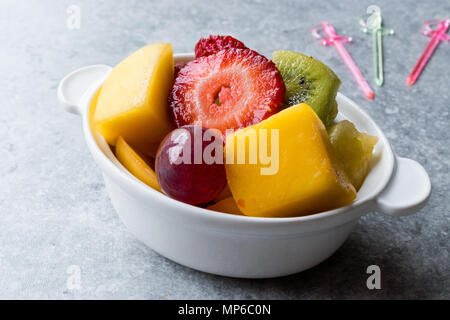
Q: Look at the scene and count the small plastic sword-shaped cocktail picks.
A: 3